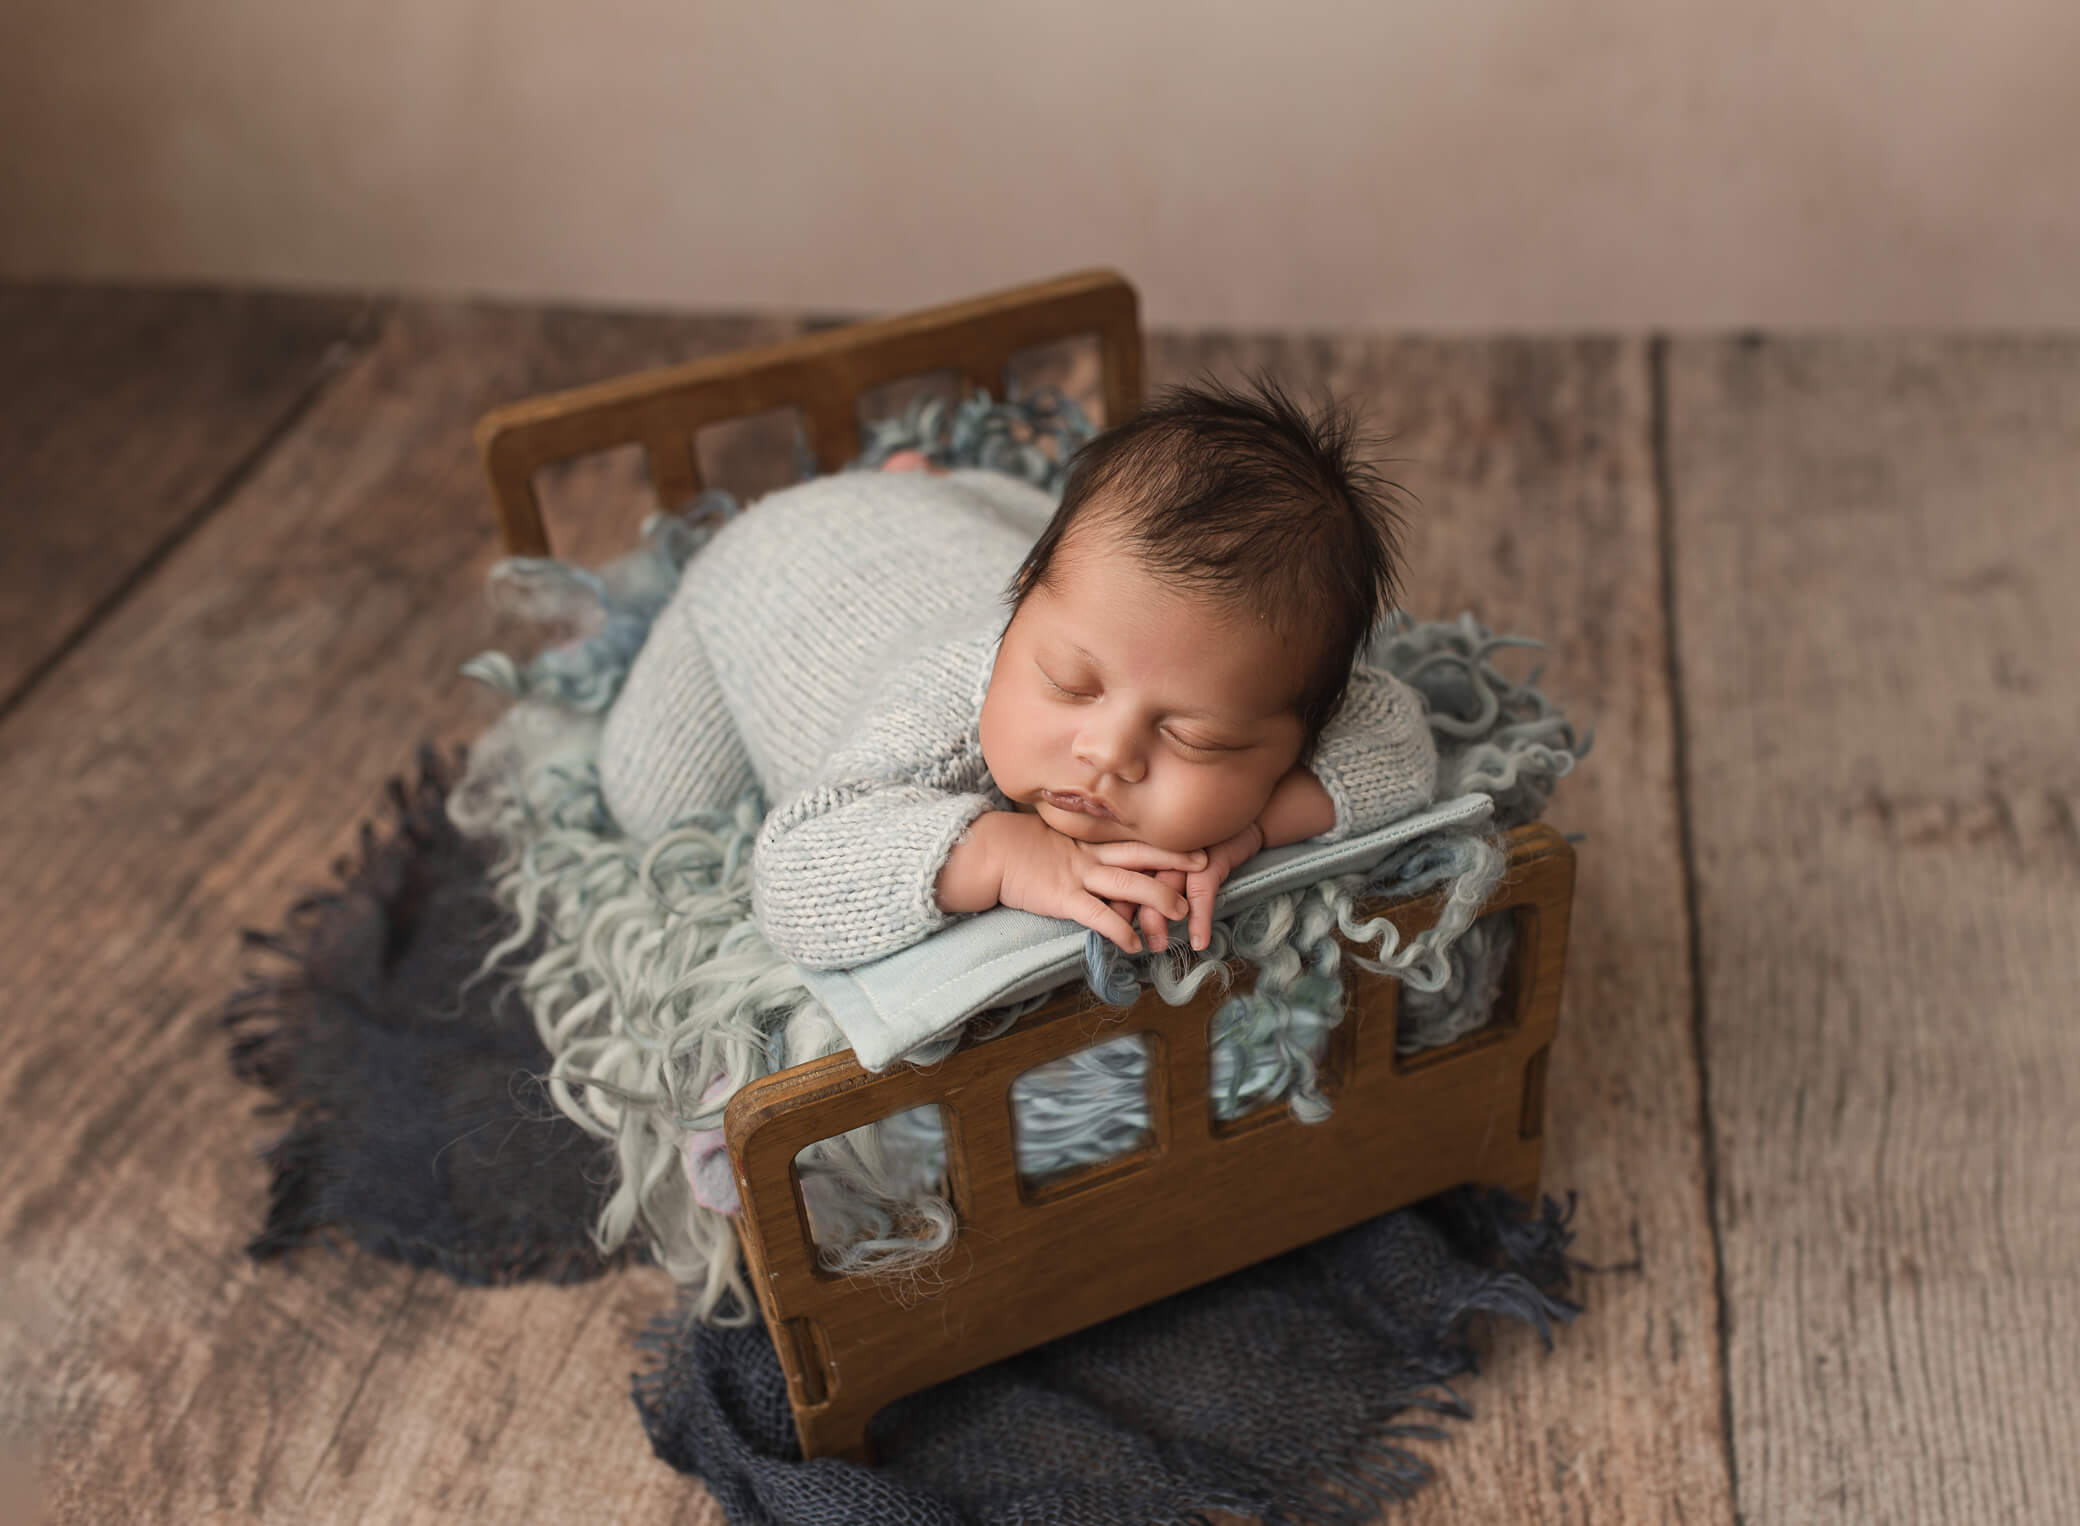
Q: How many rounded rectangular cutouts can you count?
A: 8